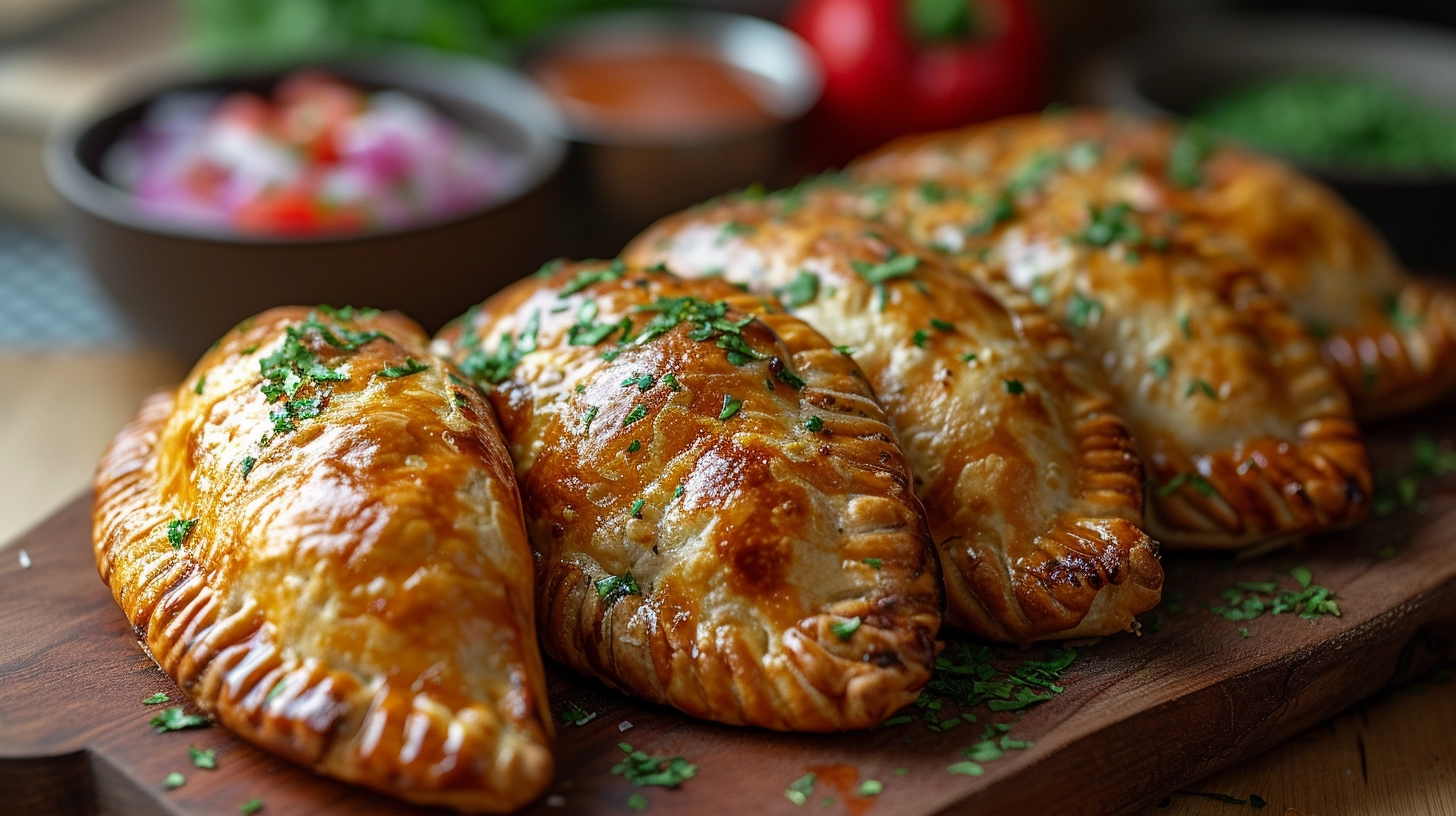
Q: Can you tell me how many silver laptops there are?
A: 0